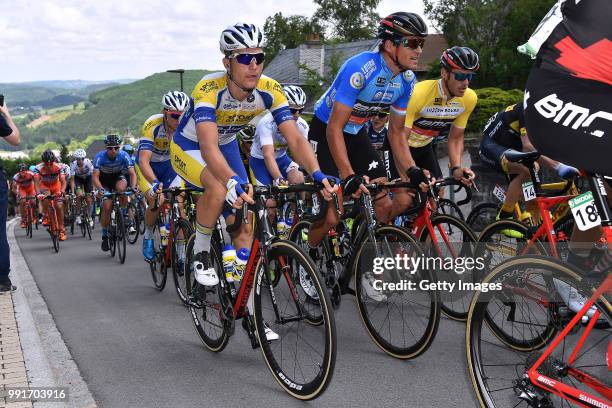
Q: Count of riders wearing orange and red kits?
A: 2